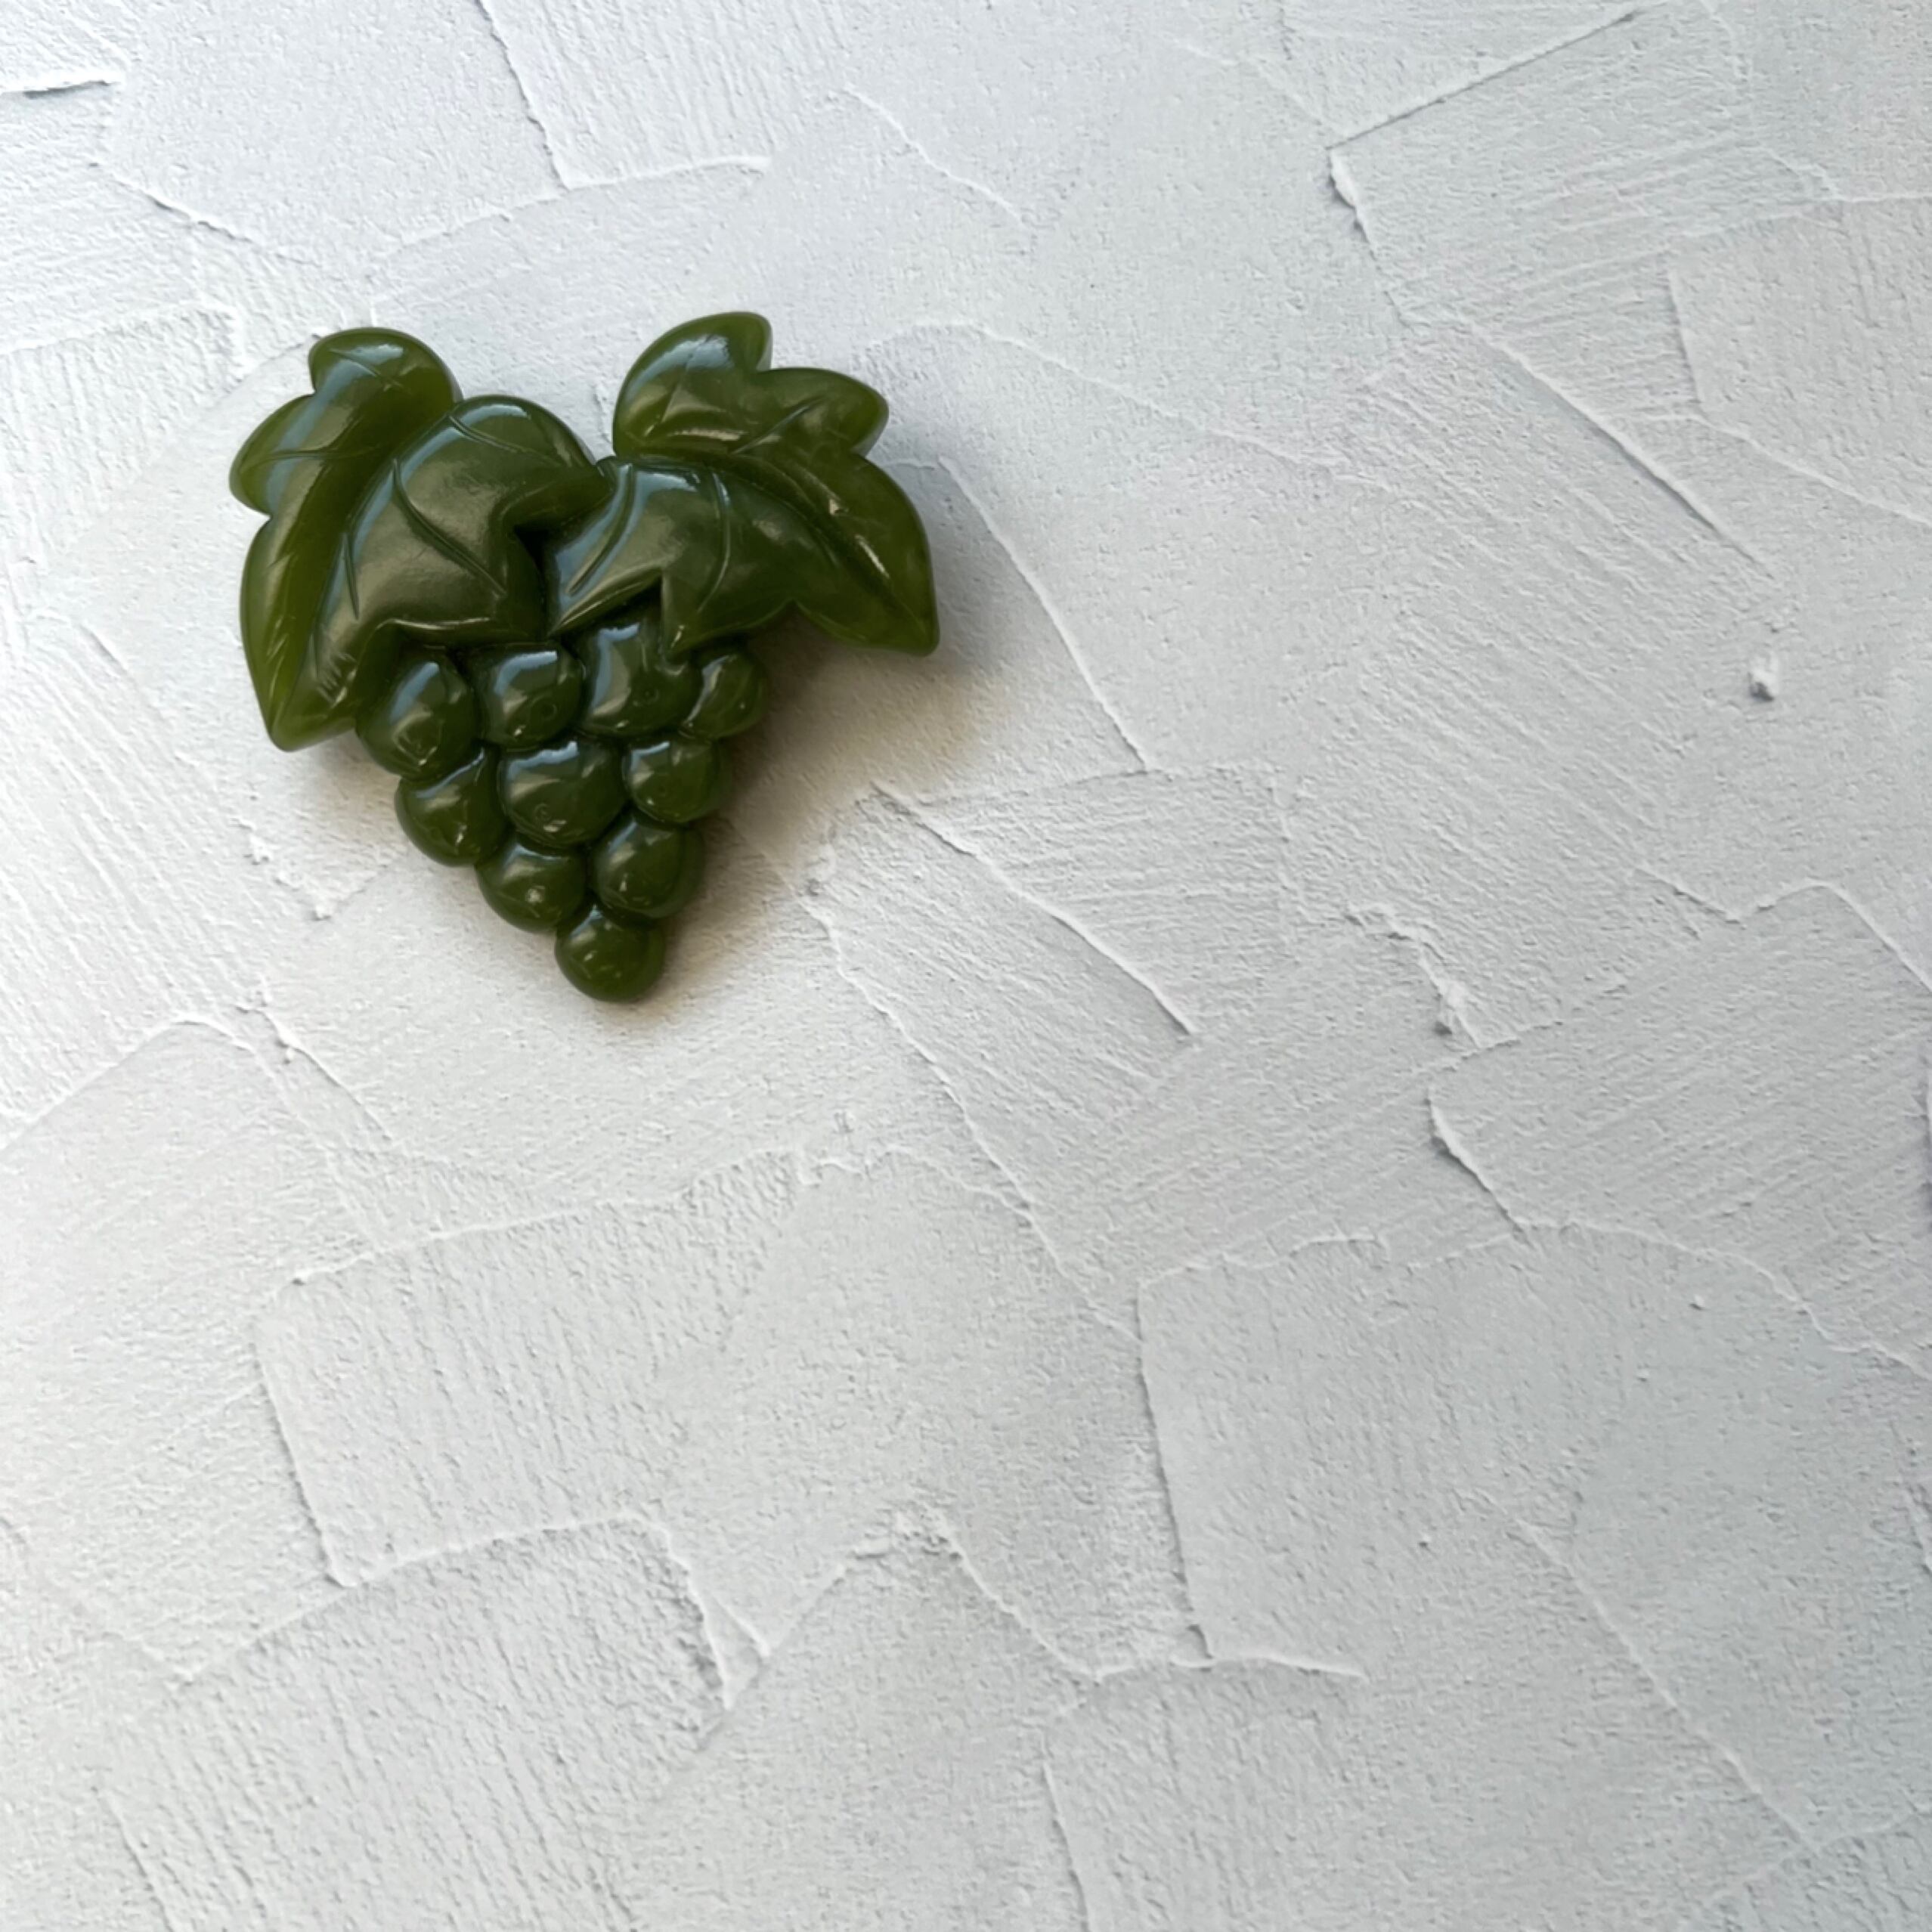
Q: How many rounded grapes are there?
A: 10